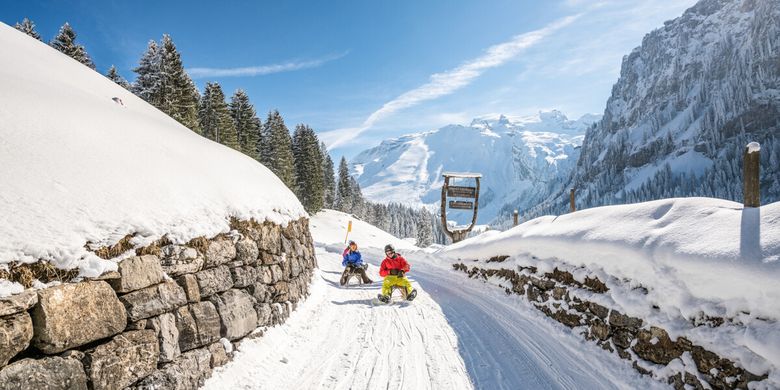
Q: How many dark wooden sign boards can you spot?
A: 2